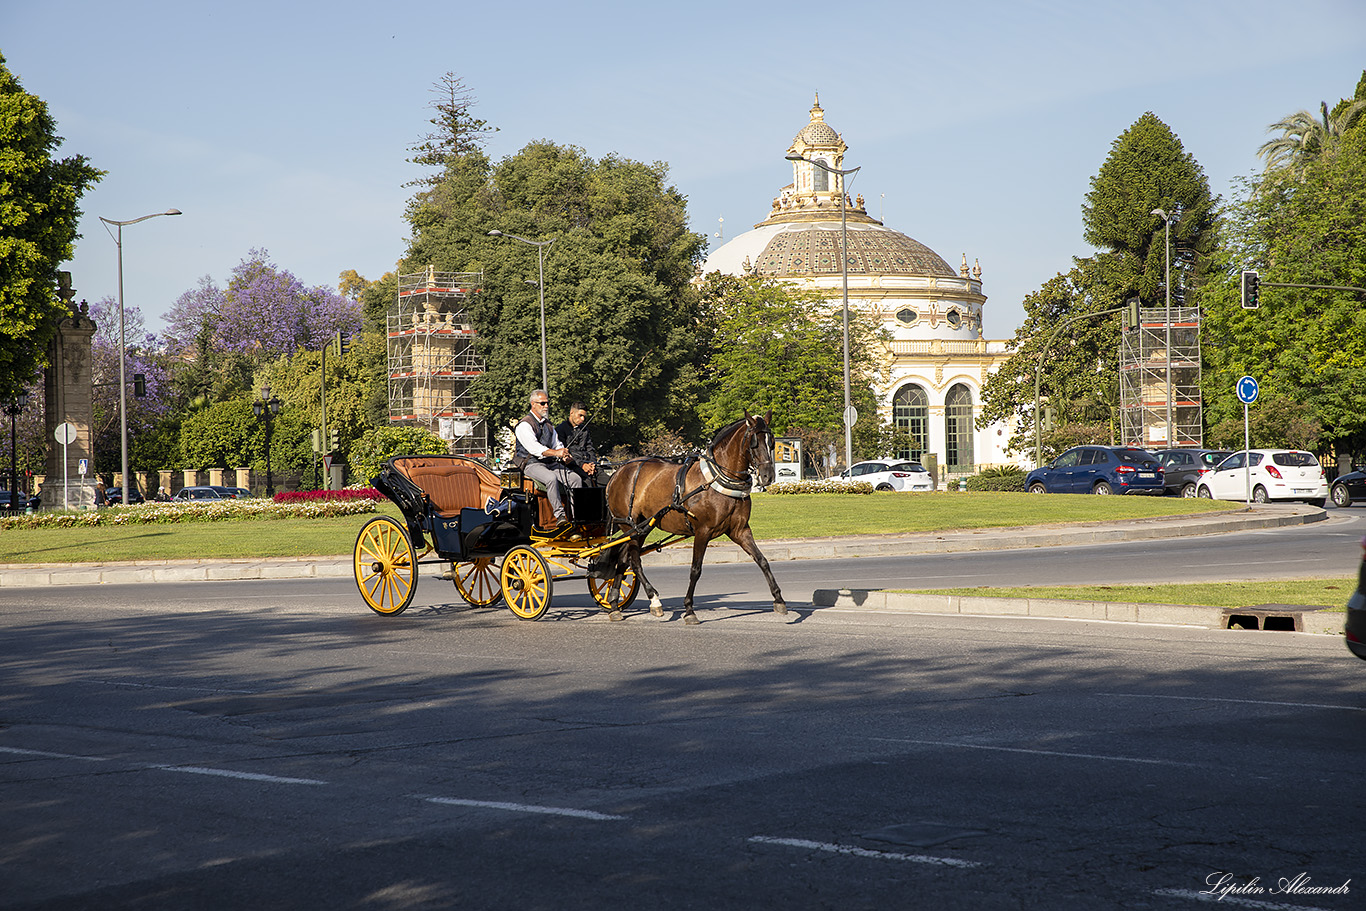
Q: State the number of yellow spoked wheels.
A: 4